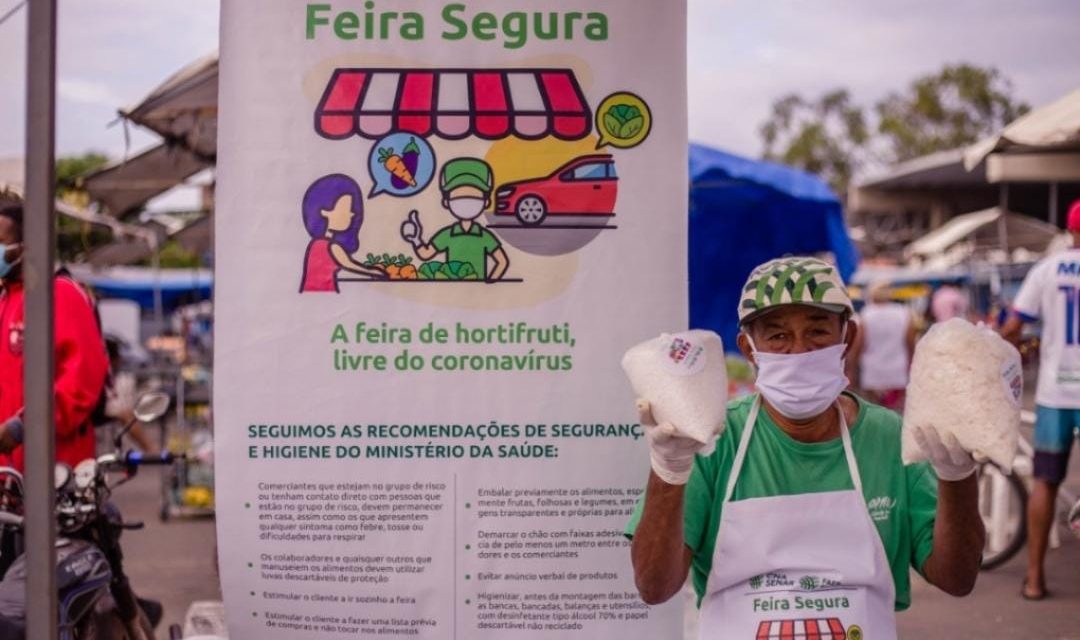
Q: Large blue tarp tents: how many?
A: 1